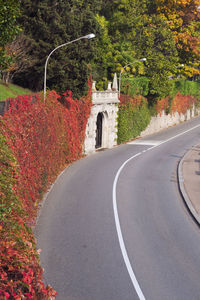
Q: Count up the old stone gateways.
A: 1